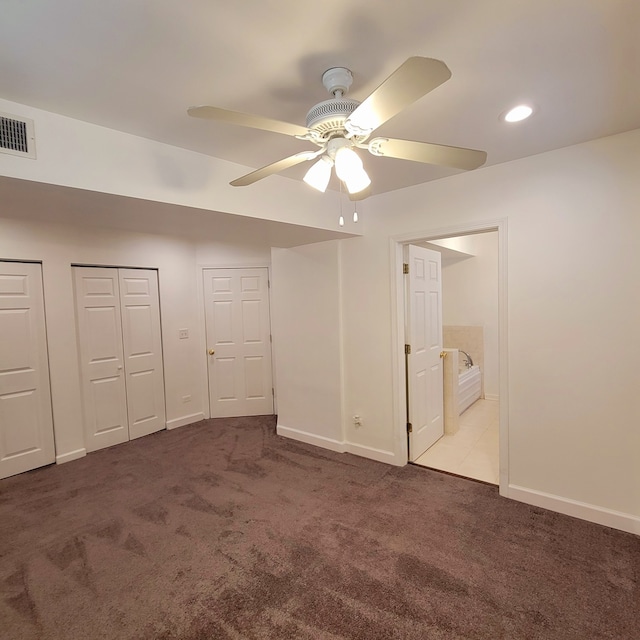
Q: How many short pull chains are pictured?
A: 2